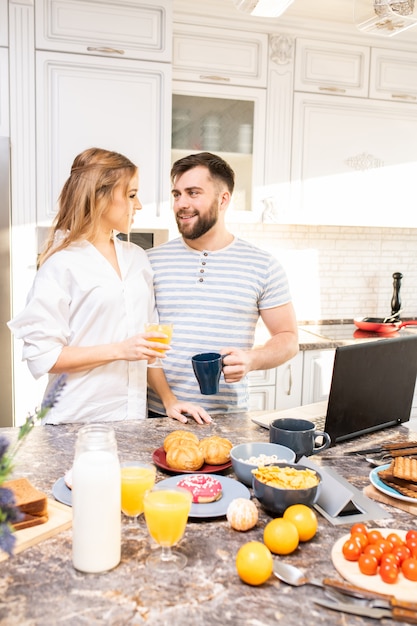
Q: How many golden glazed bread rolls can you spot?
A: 3